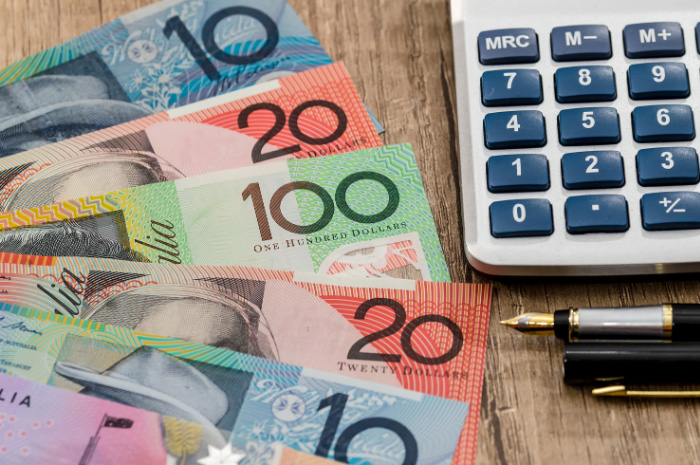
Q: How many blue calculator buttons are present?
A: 15